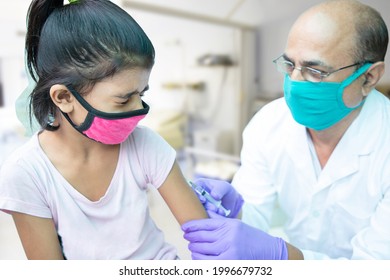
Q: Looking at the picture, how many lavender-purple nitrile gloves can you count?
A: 2